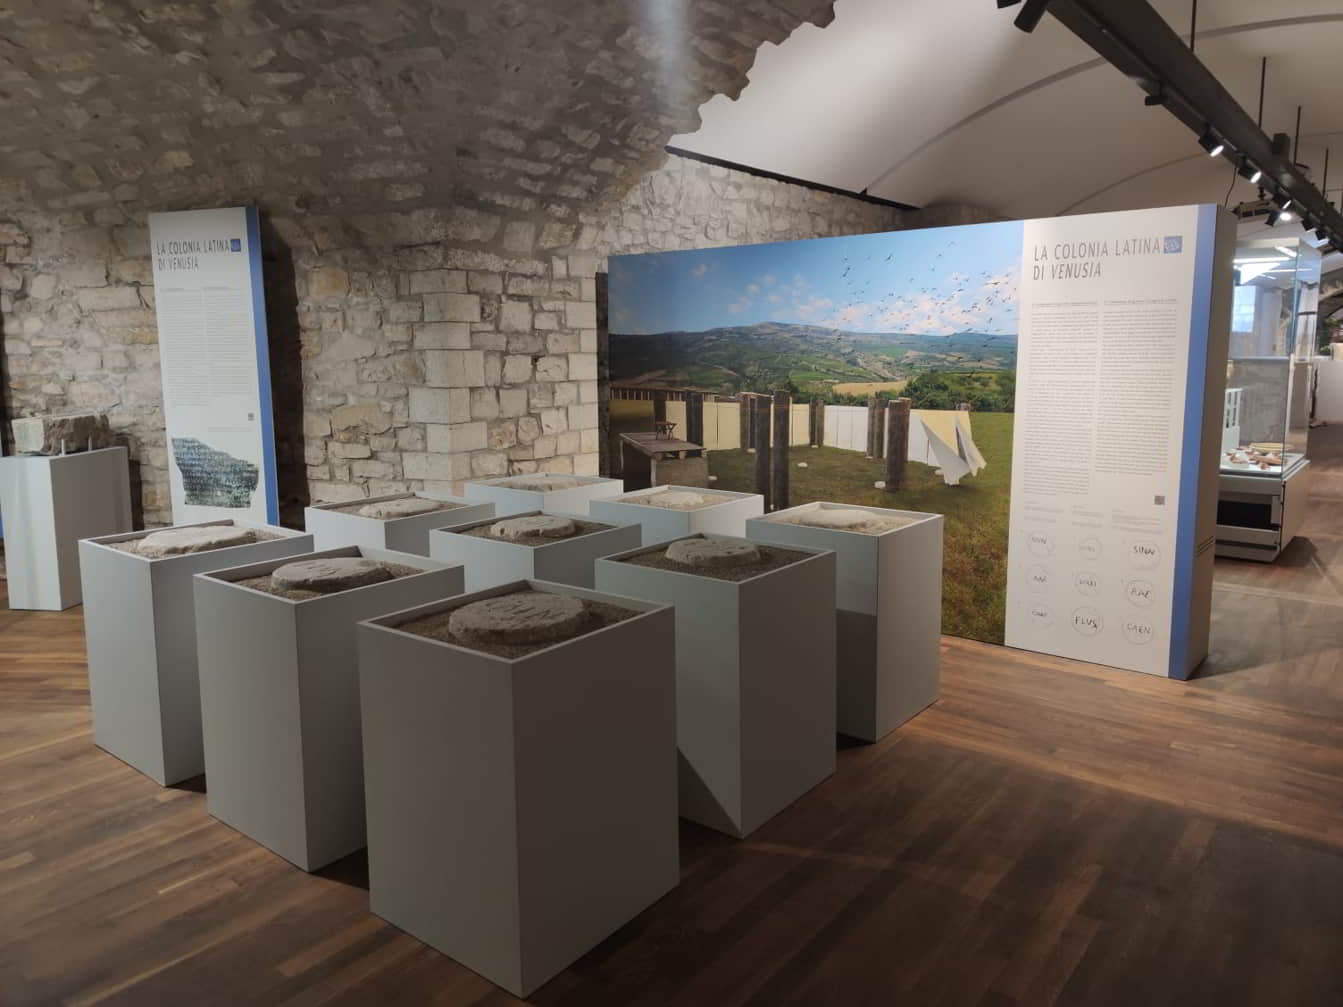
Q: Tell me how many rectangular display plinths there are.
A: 10